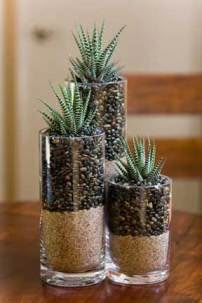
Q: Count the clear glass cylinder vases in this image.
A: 3